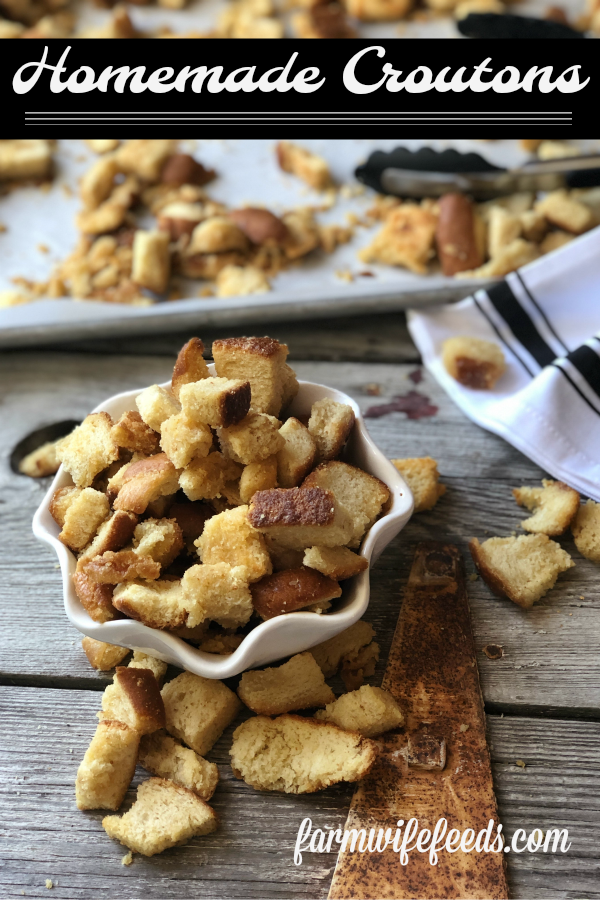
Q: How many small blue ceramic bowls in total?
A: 0